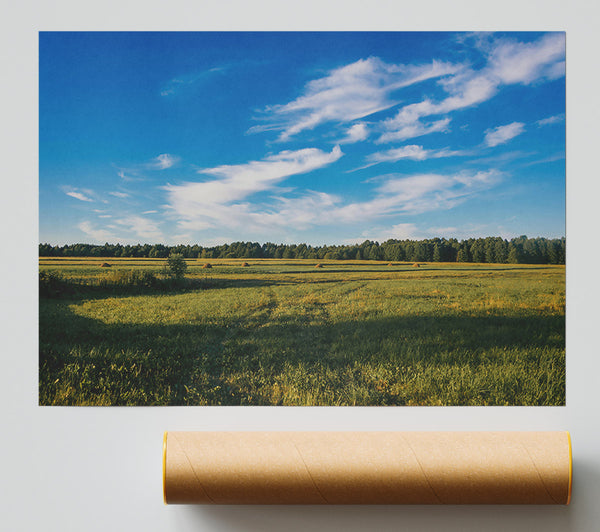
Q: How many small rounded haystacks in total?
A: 6